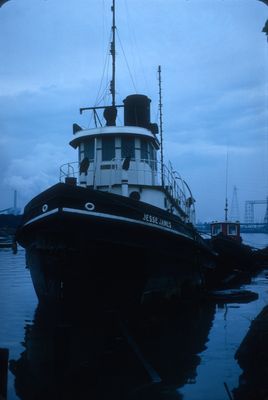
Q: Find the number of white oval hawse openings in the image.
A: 2